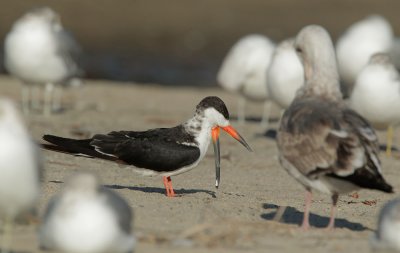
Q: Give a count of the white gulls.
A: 8